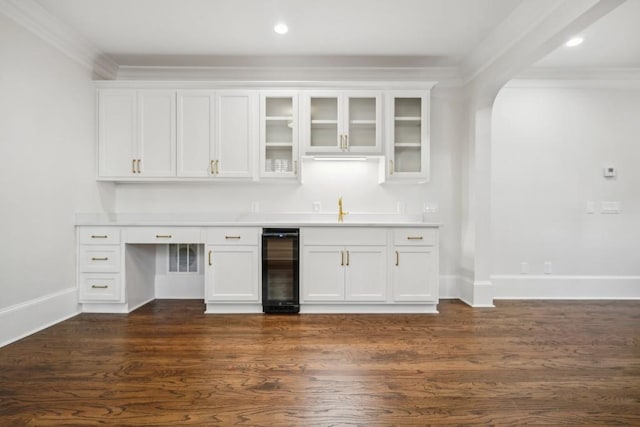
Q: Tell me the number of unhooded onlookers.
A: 0